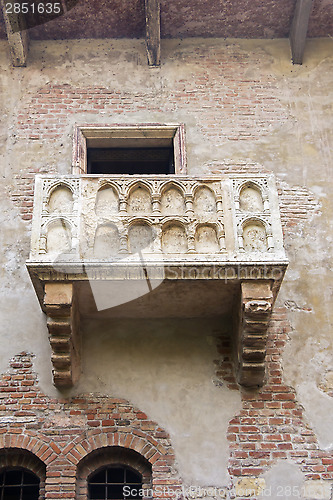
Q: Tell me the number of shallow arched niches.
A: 12